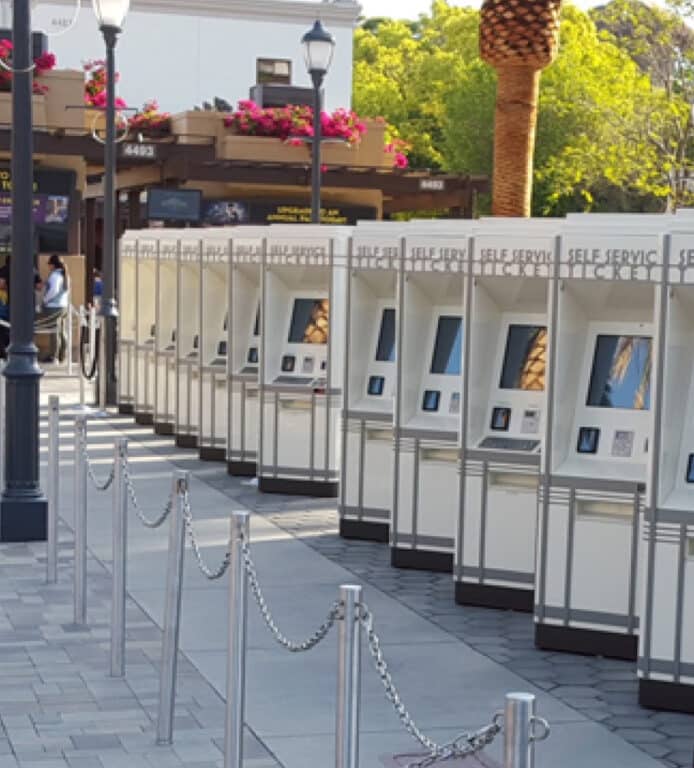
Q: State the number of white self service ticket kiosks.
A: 12